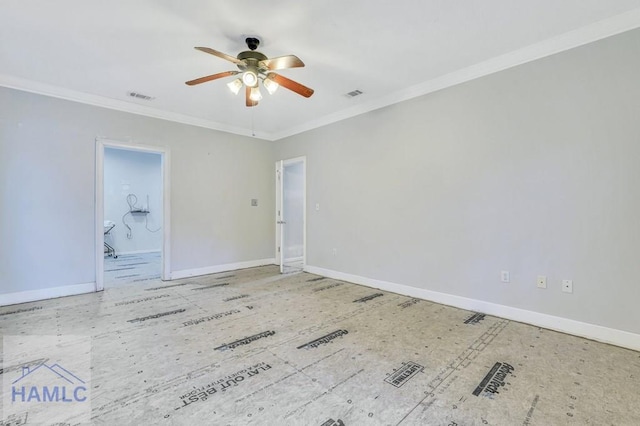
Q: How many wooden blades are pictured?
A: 5